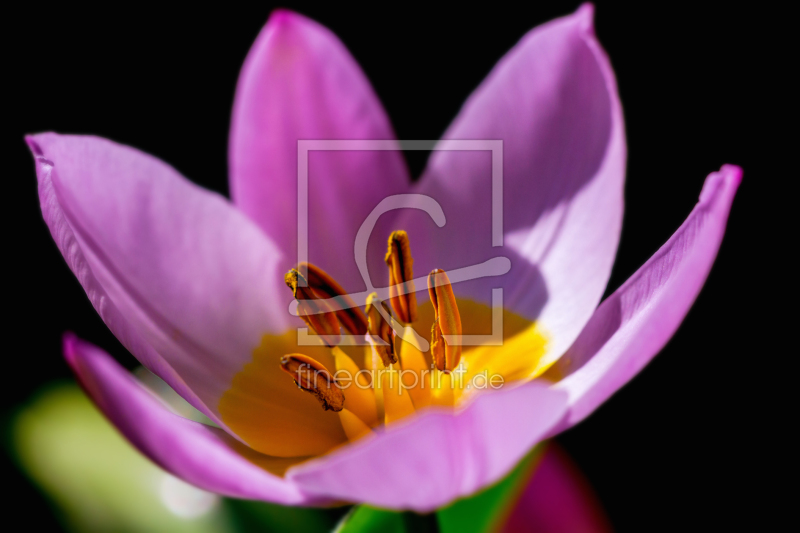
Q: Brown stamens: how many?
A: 6